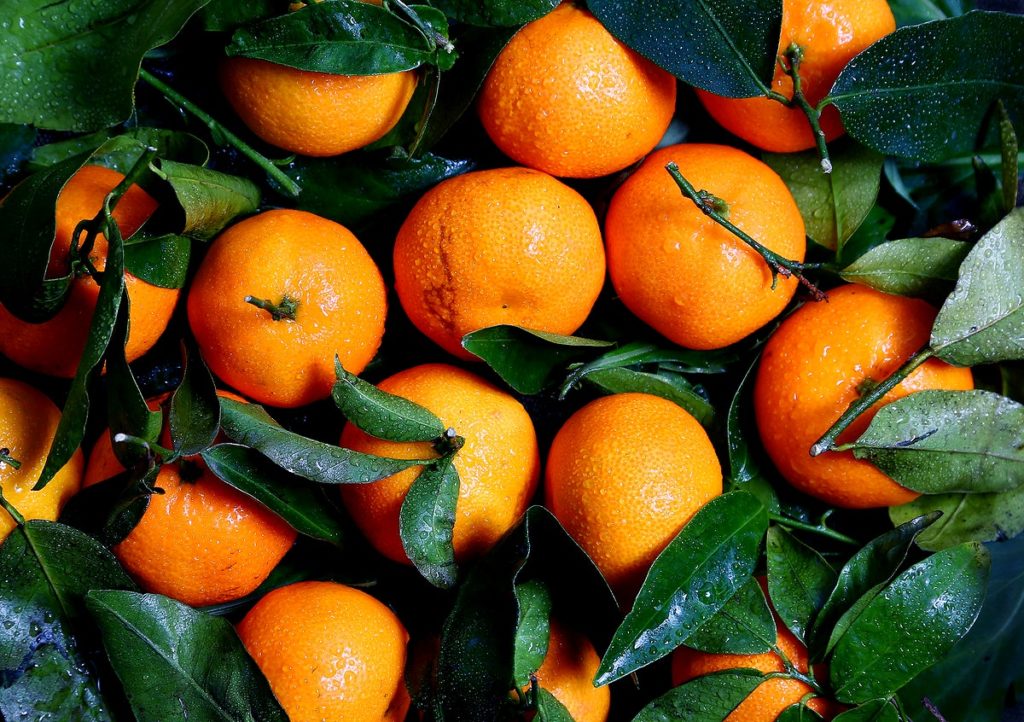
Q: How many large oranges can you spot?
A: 15